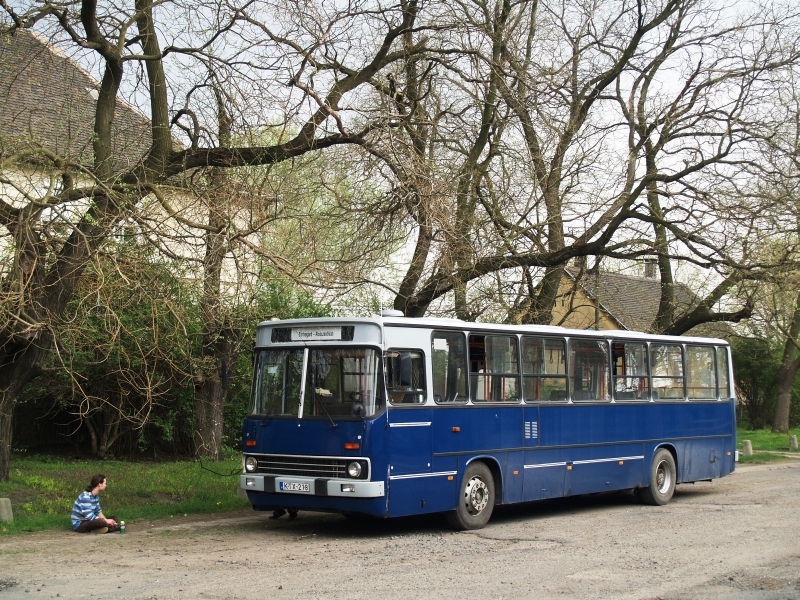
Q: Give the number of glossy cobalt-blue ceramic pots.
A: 0